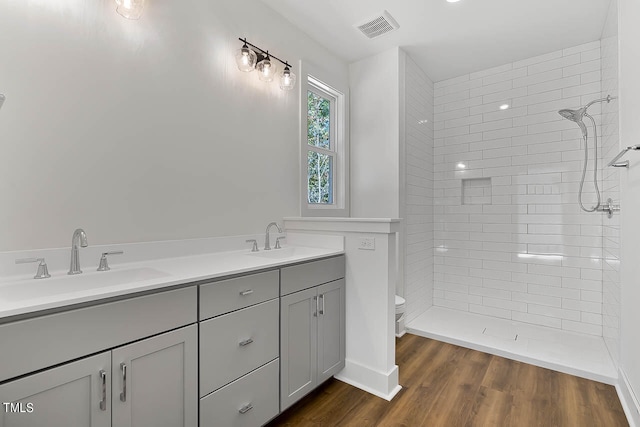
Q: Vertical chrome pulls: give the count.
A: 4